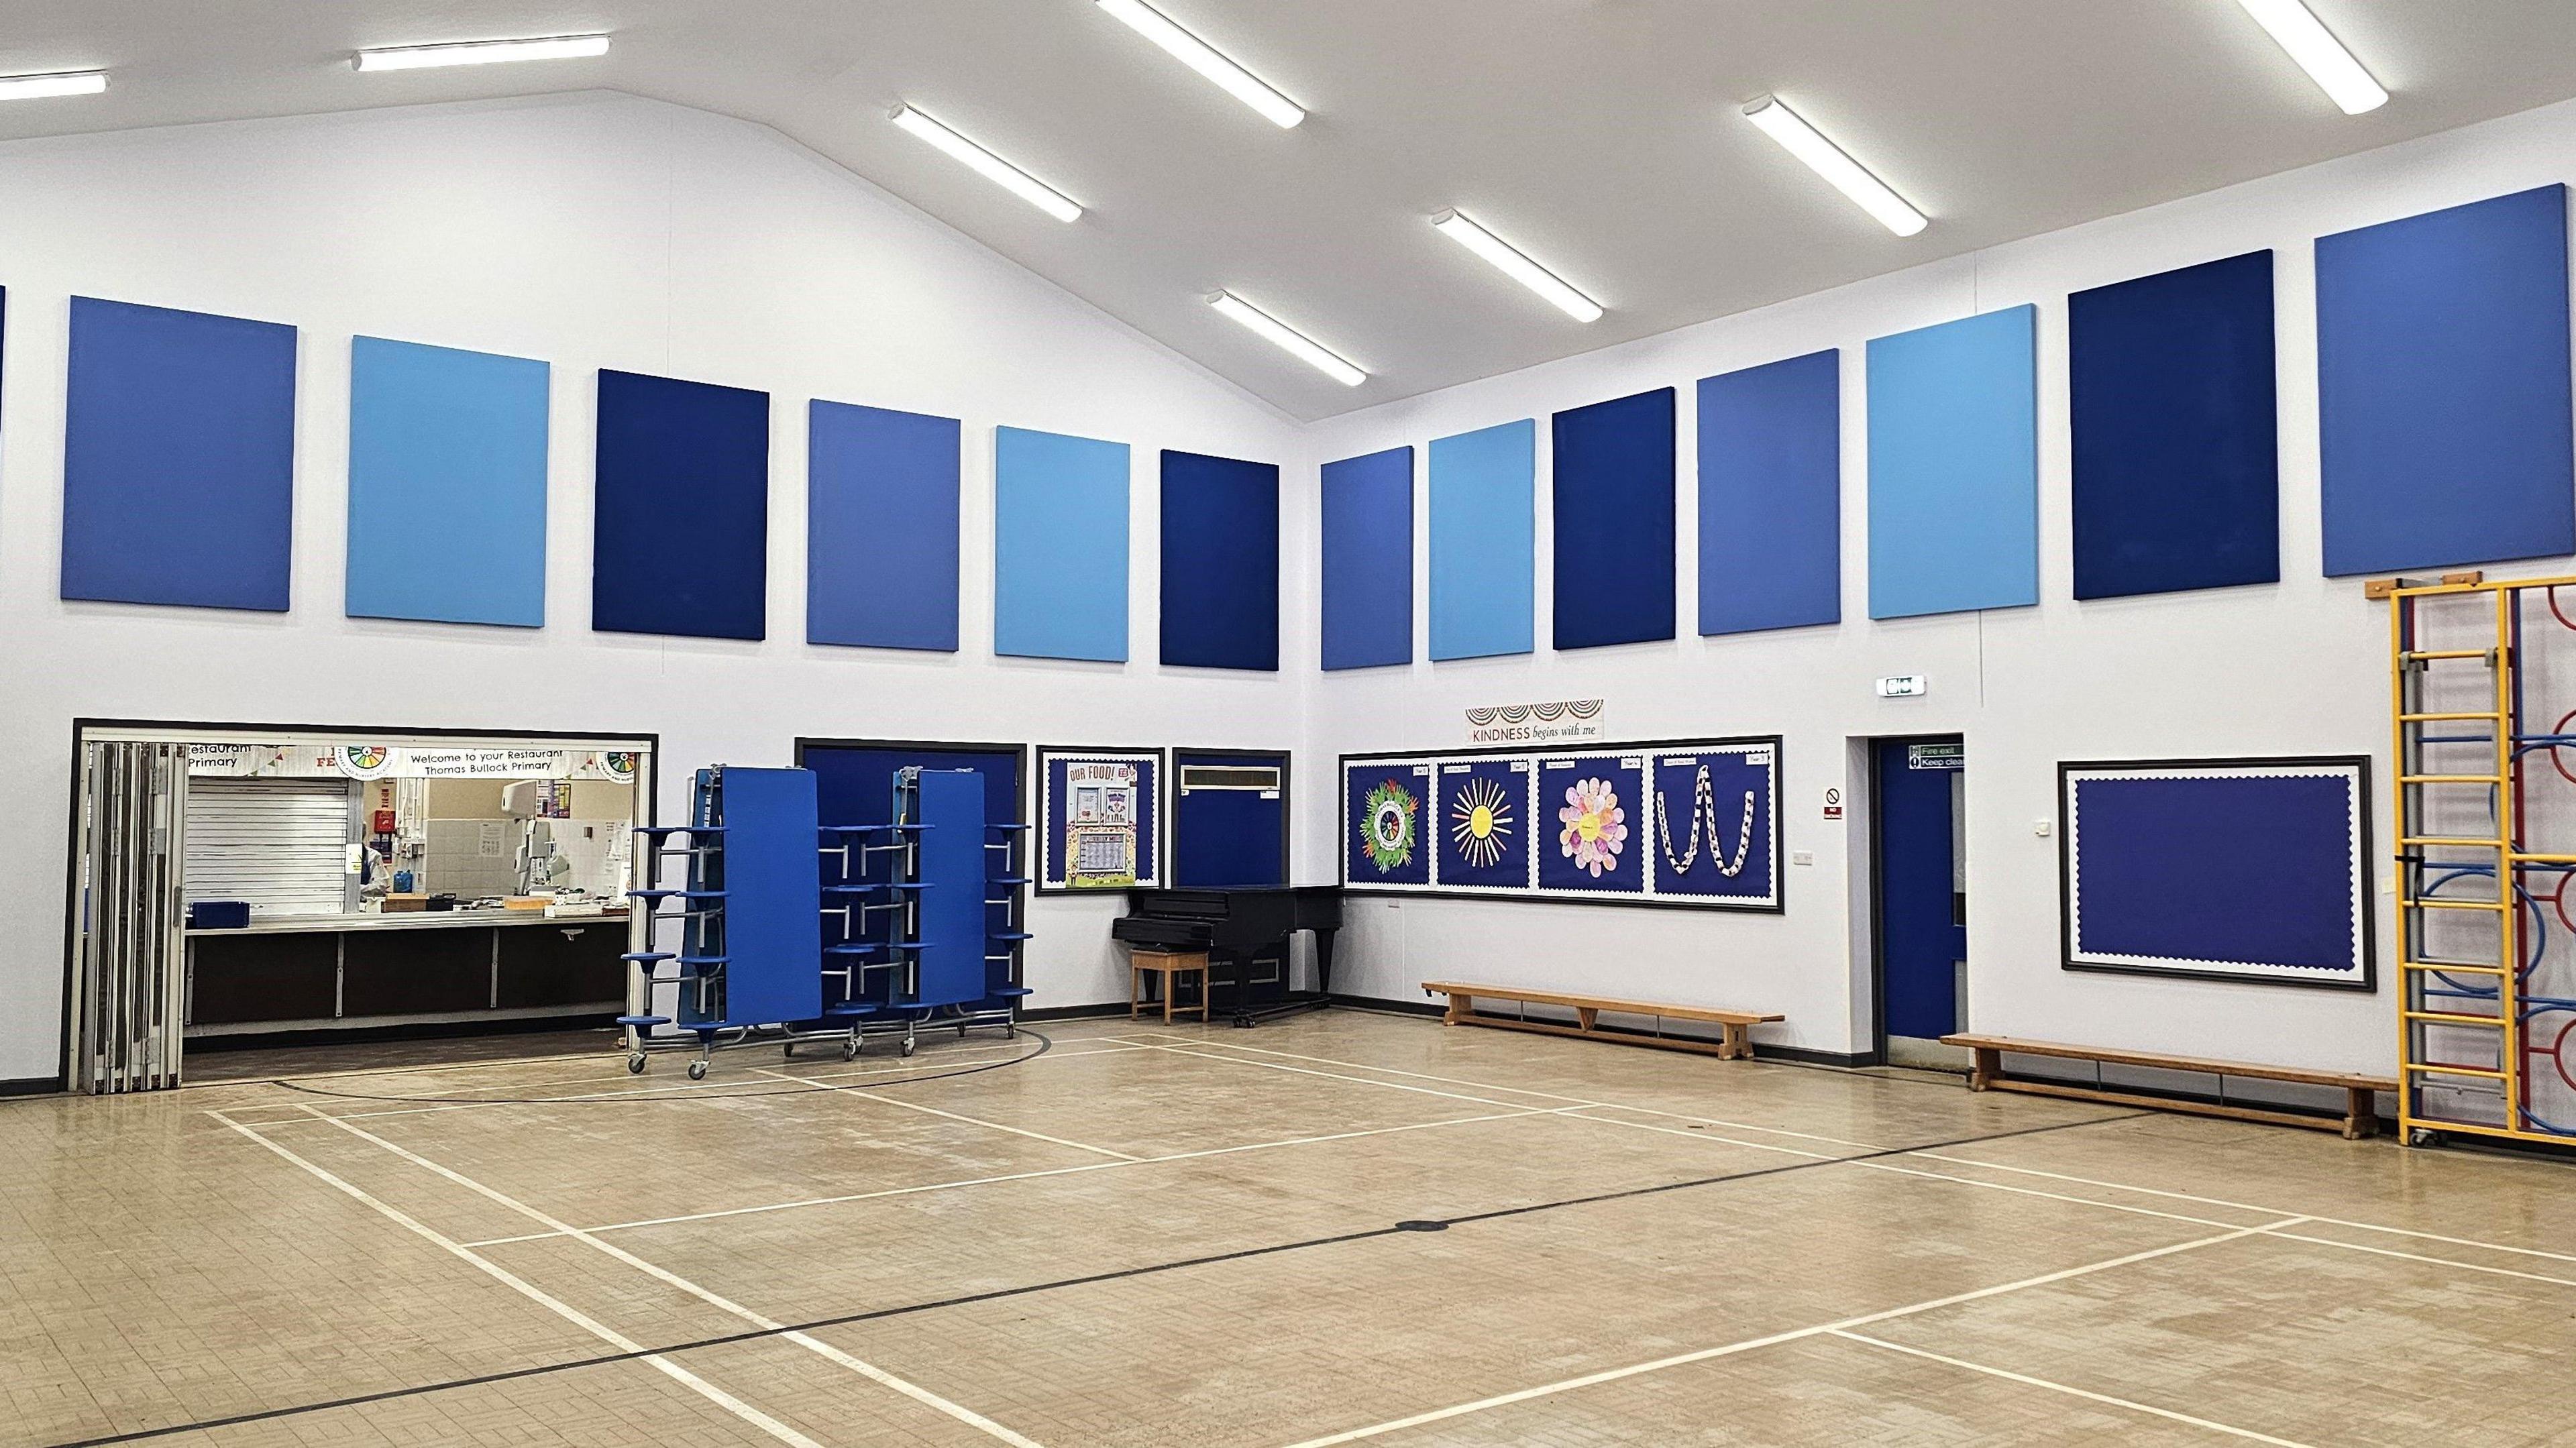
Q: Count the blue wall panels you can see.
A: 13